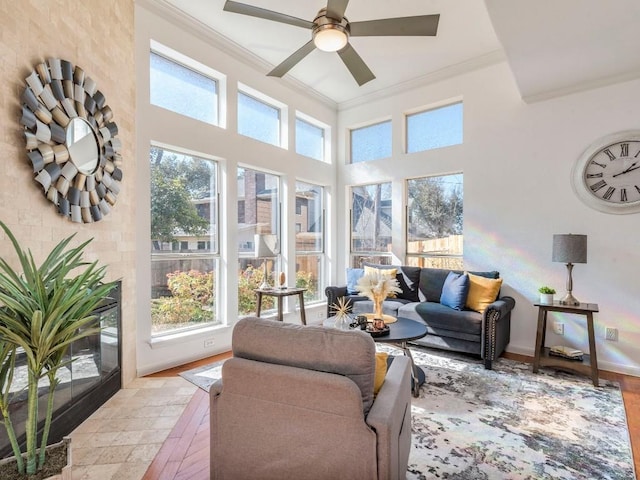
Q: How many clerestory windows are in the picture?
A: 5